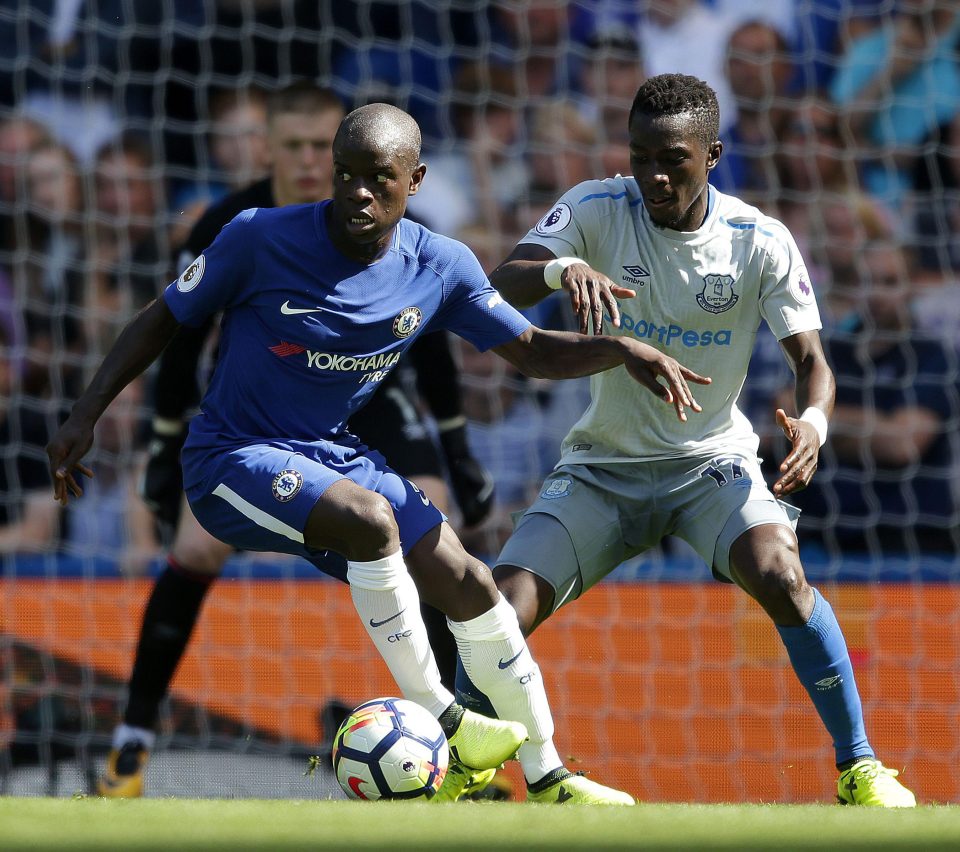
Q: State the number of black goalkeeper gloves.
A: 2